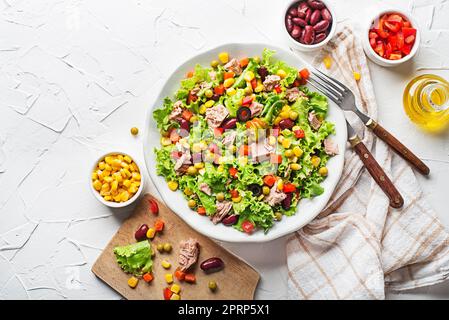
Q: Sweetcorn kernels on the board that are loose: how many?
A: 6